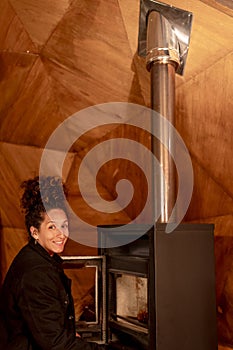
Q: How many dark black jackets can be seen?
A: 1